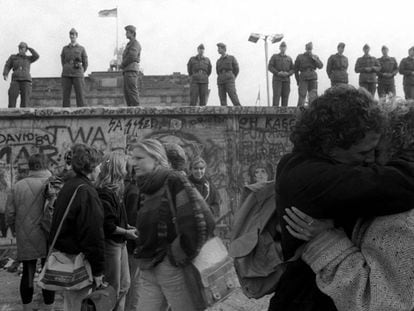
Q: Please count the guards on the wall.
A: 11